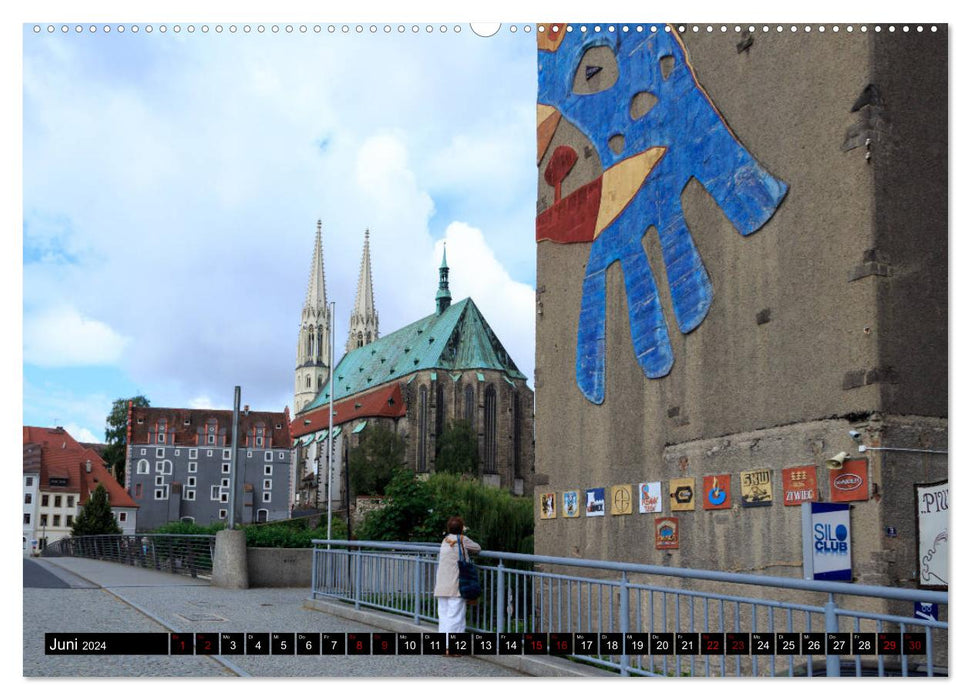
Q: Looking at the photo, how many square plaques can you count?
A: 11